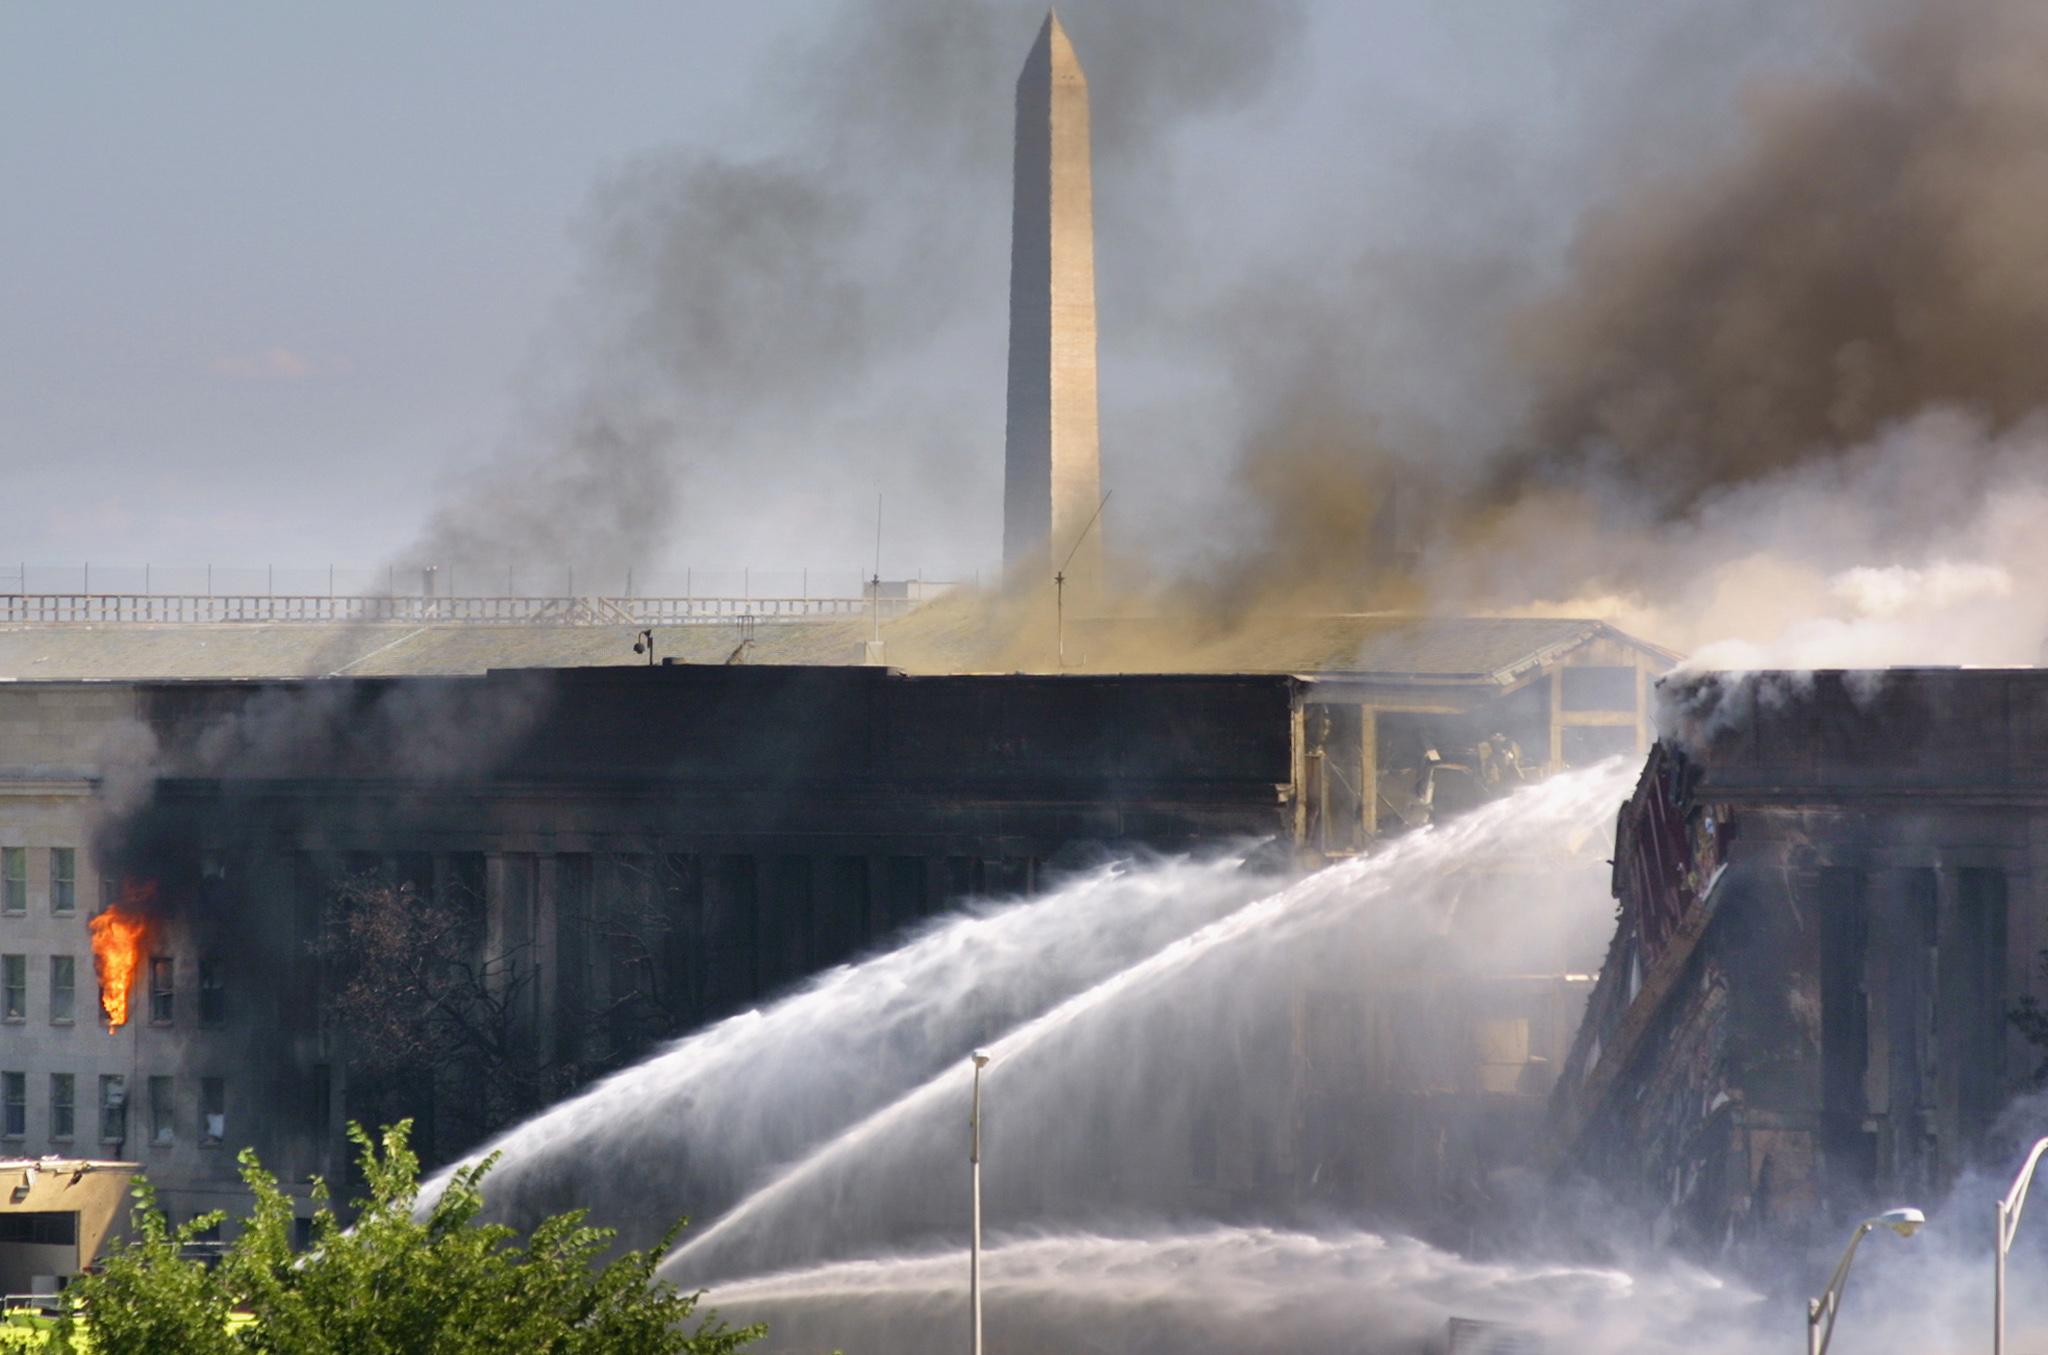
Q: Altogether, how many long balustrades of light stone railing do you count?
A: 1